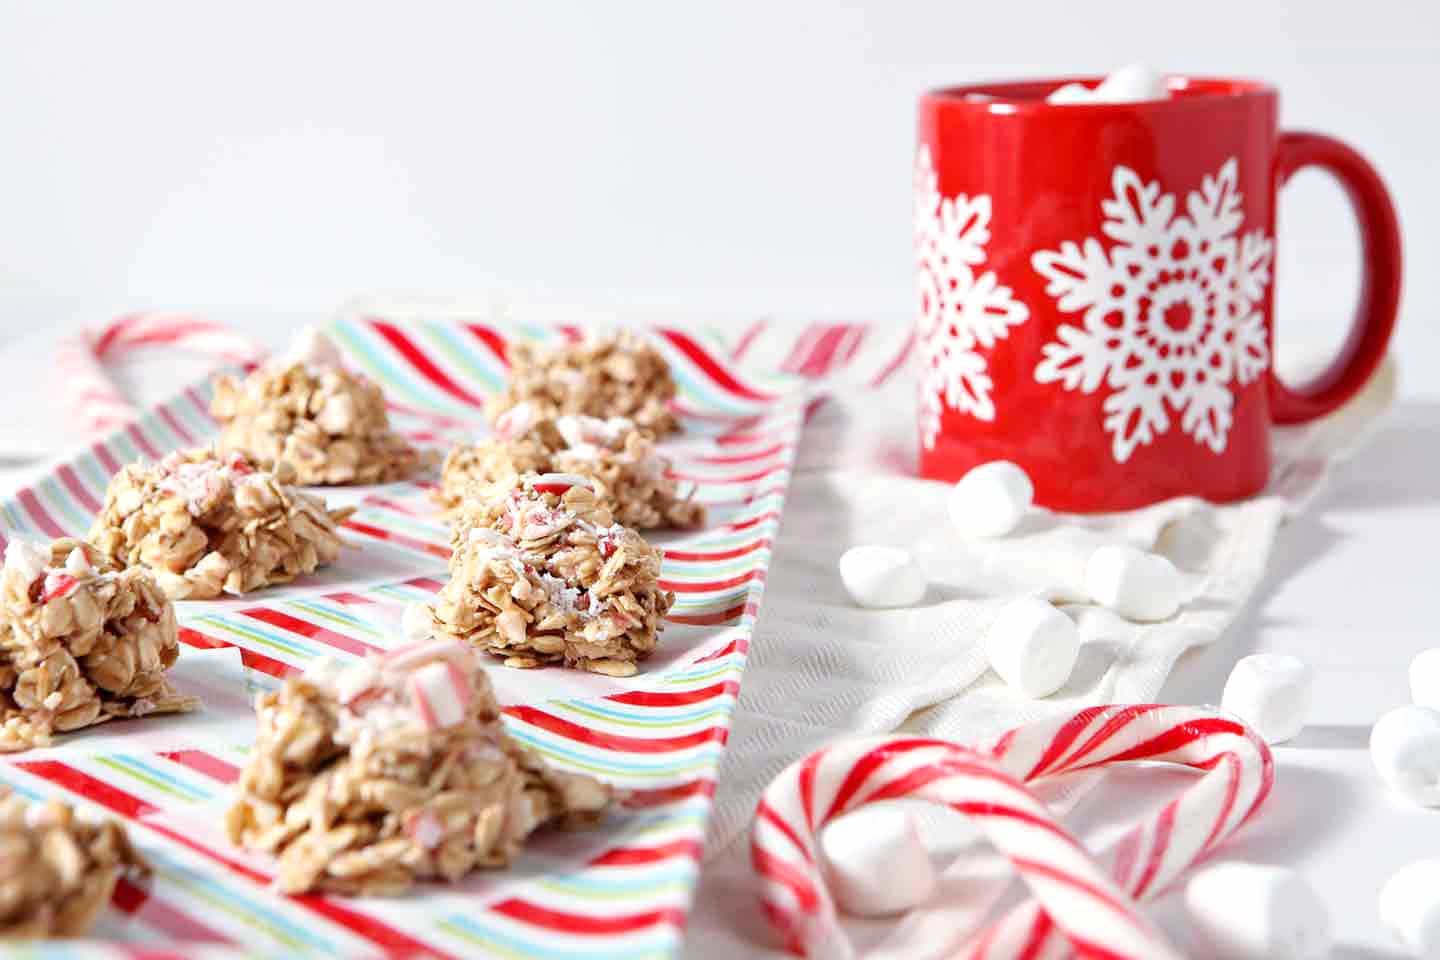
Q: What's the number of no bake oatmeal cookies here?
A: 8